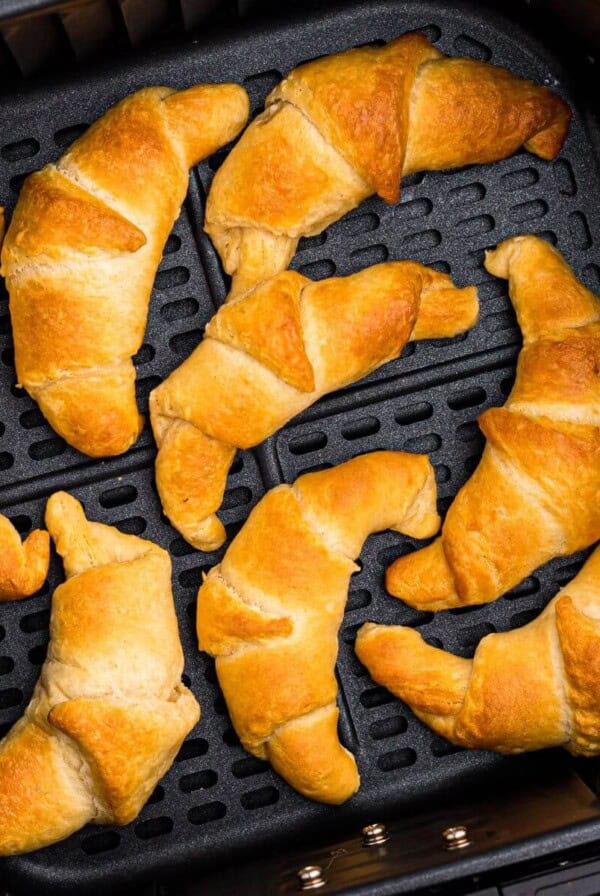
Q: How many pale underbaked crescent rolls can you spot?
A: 0